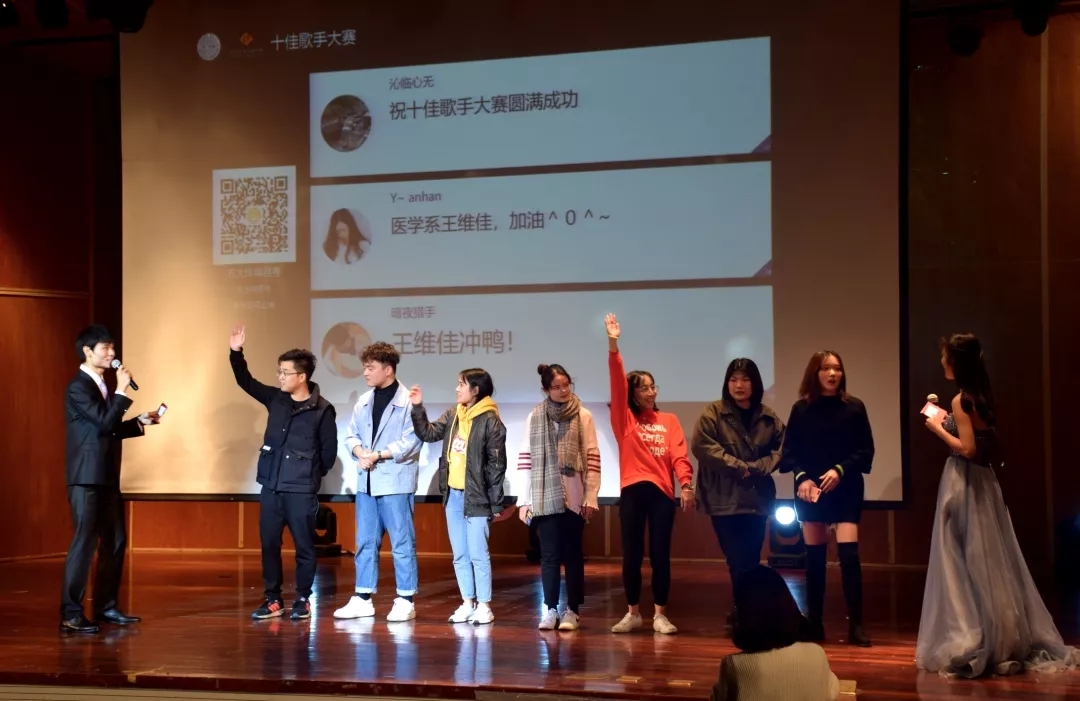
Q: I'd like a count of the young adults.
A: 9